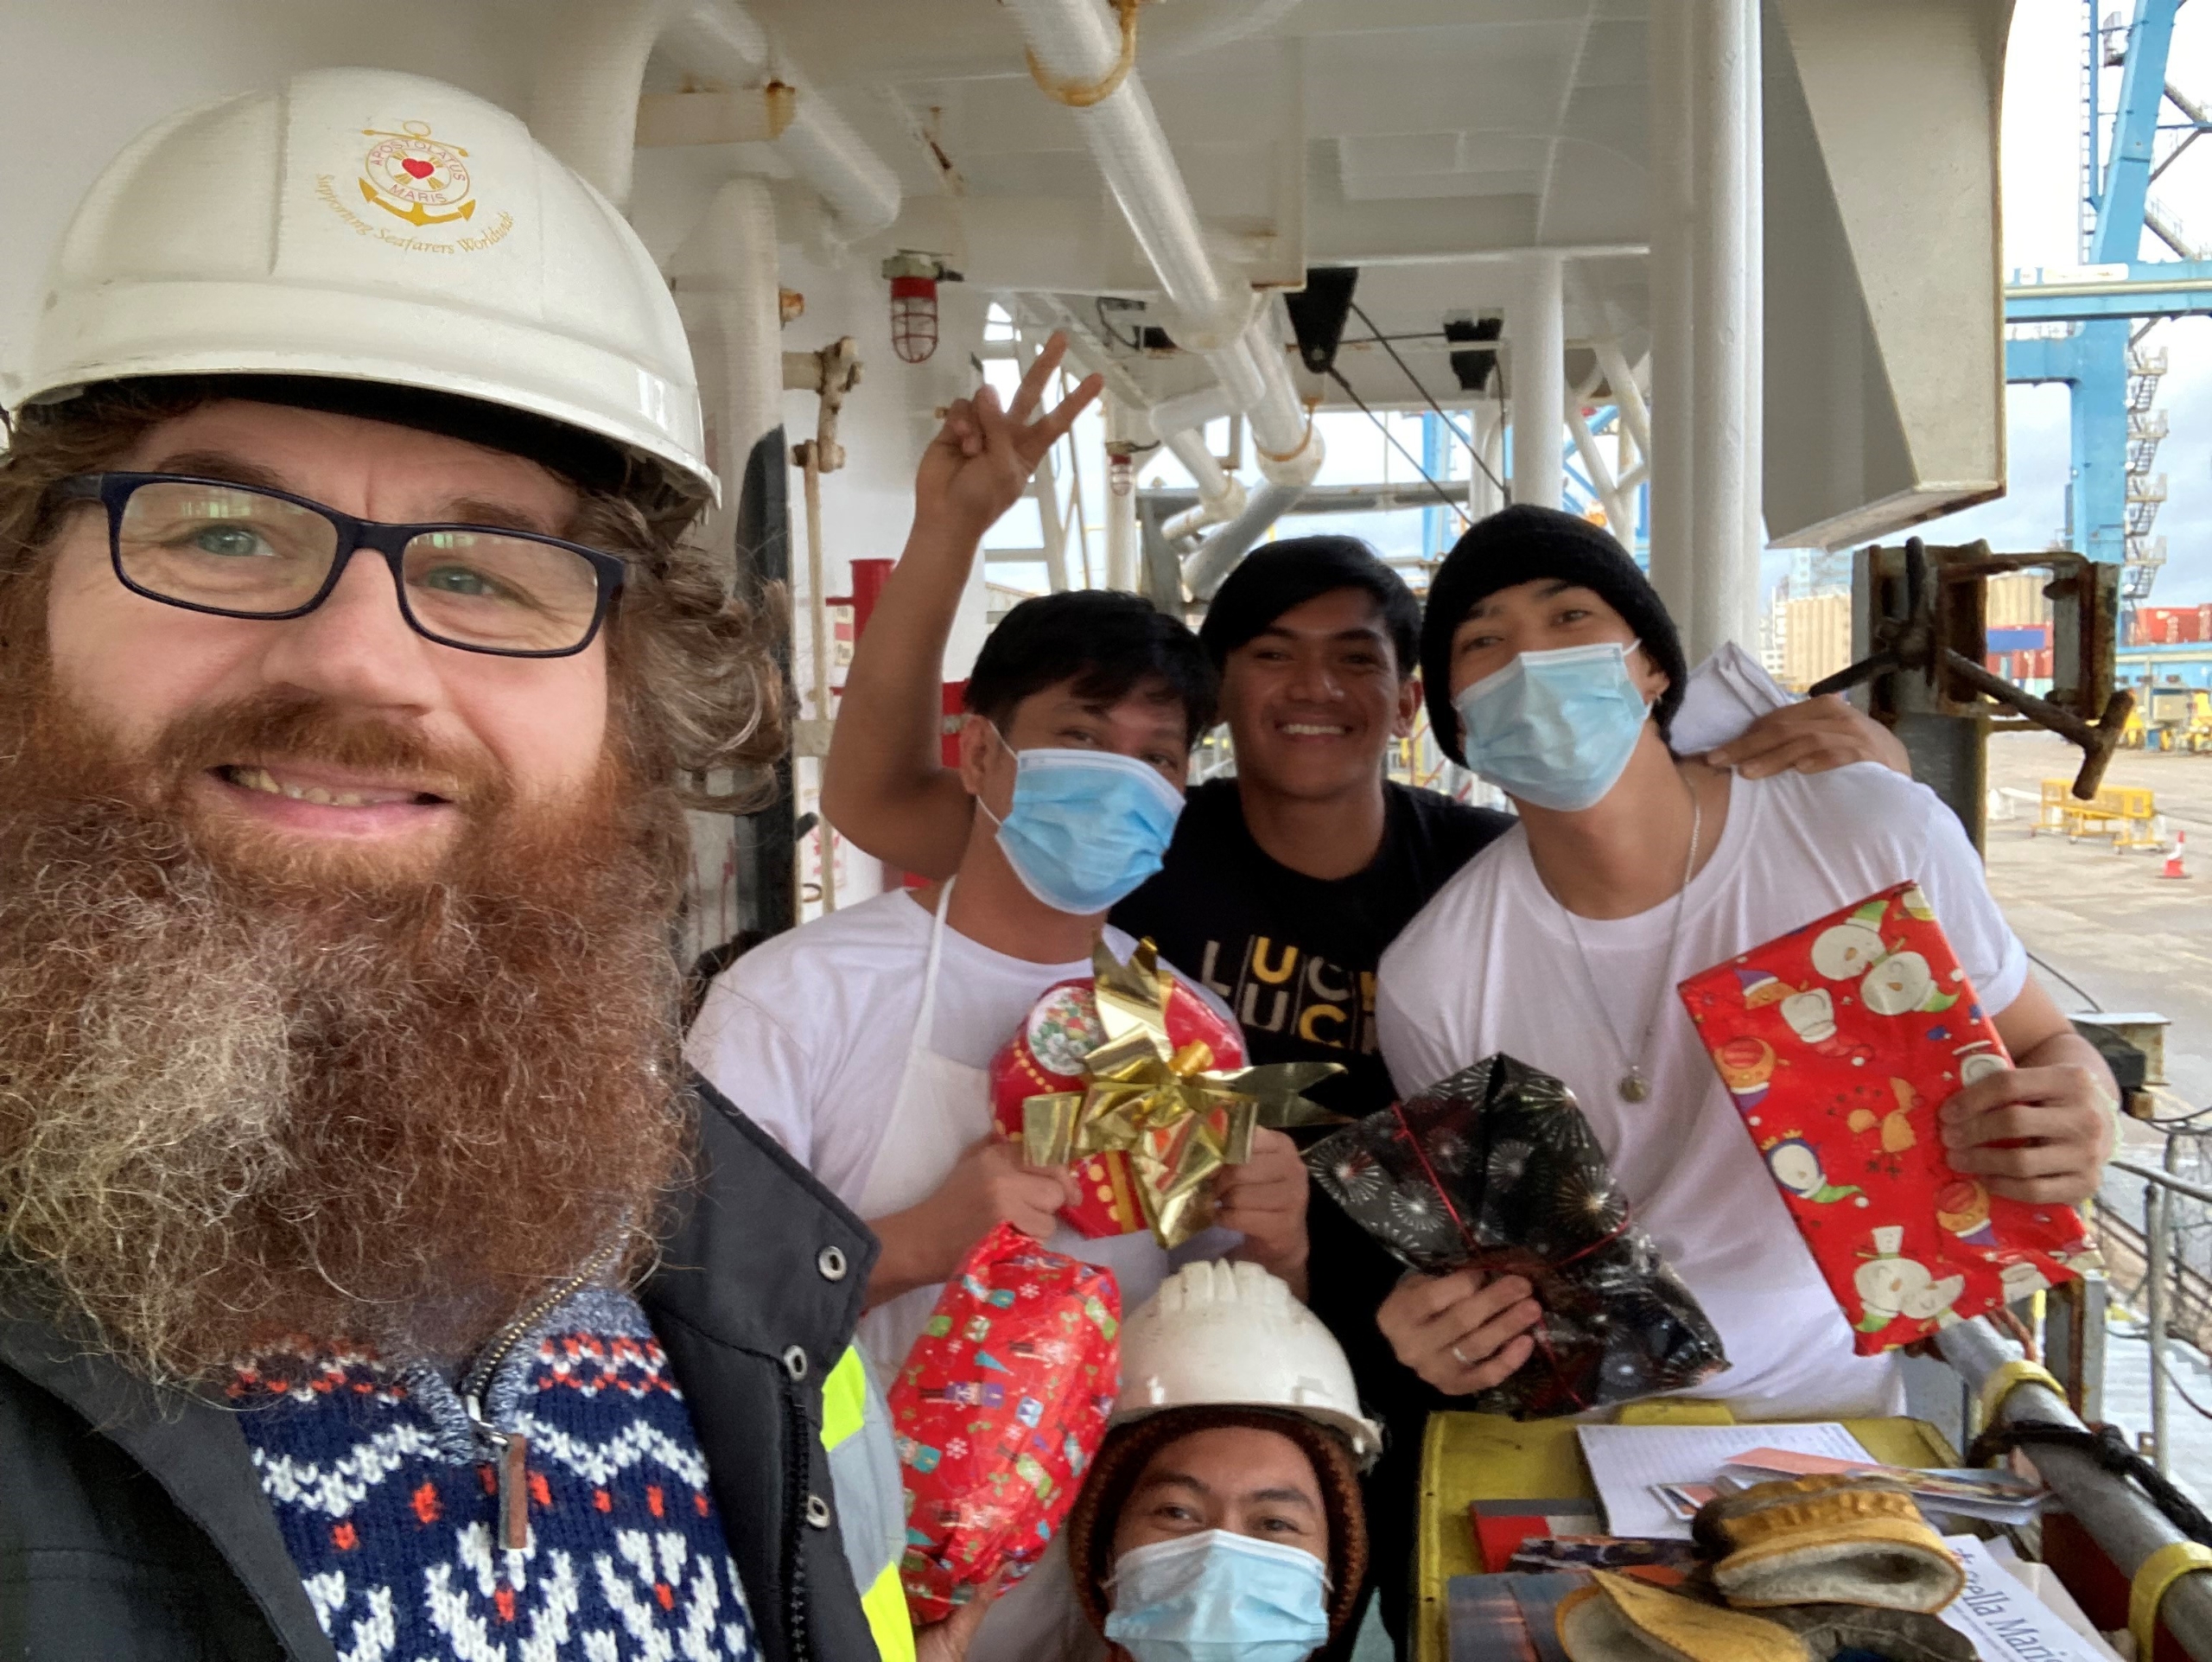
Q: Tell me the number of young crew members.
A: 4